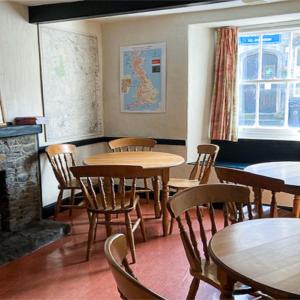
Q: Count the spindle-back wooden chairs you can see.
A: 7